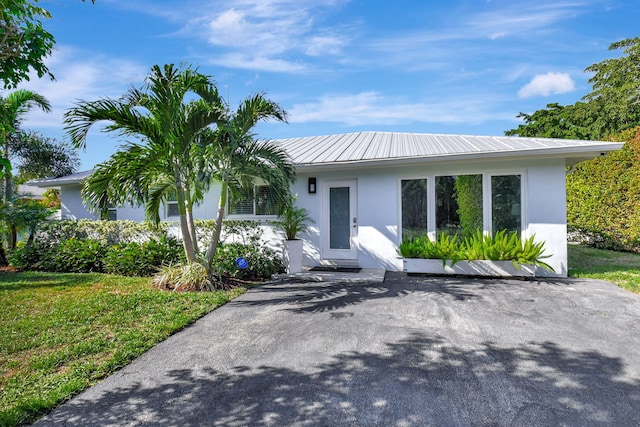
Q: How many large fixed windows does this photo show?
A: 3